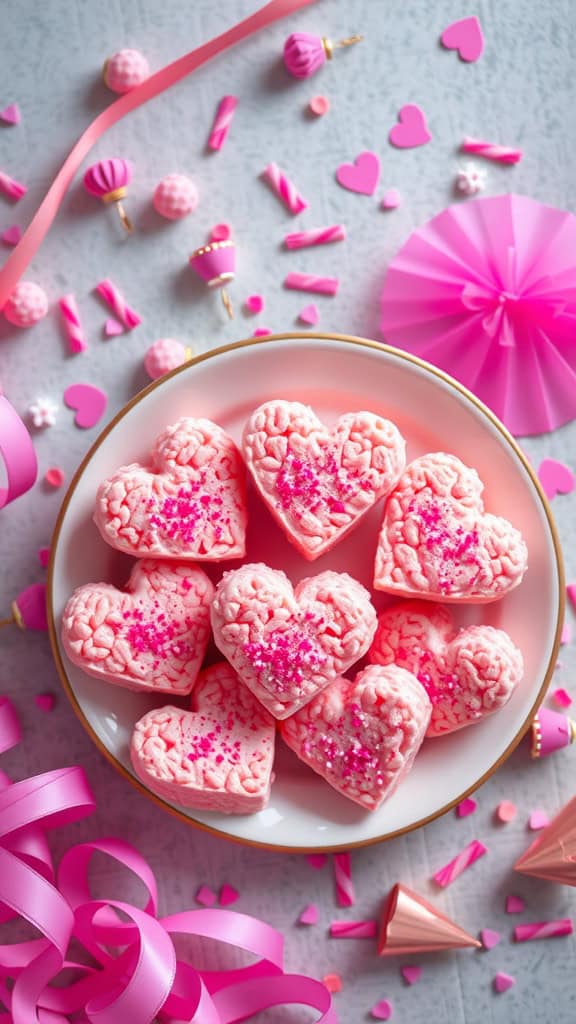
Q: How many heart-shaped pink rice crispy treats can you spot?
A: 8